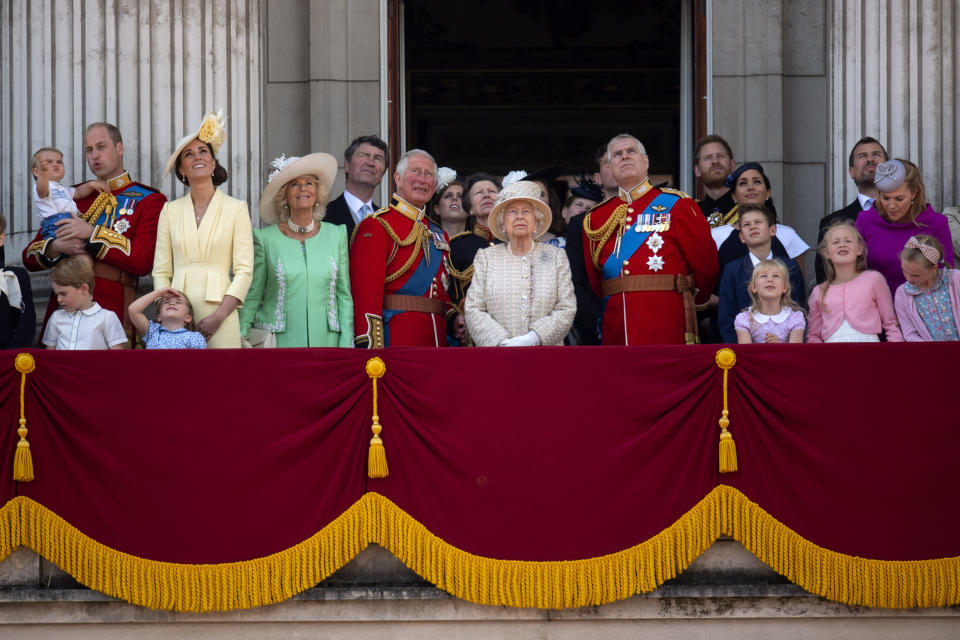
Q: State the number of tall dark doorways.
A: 1